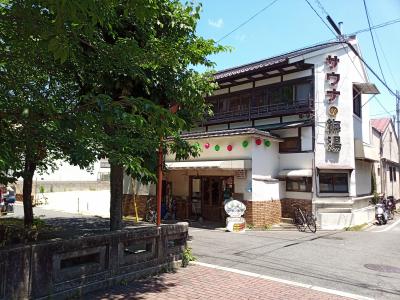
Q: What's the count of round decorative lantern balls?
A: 6